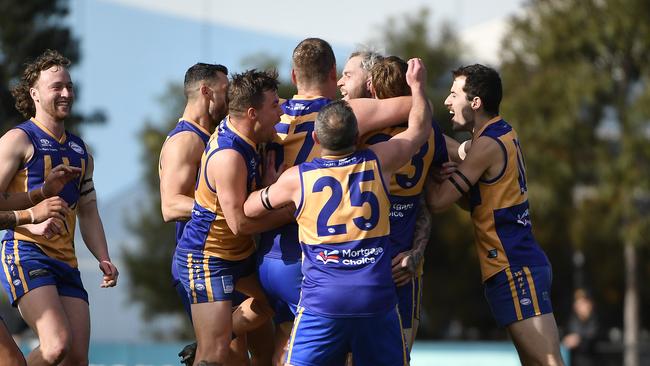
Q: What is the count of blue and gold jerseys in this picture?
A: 7